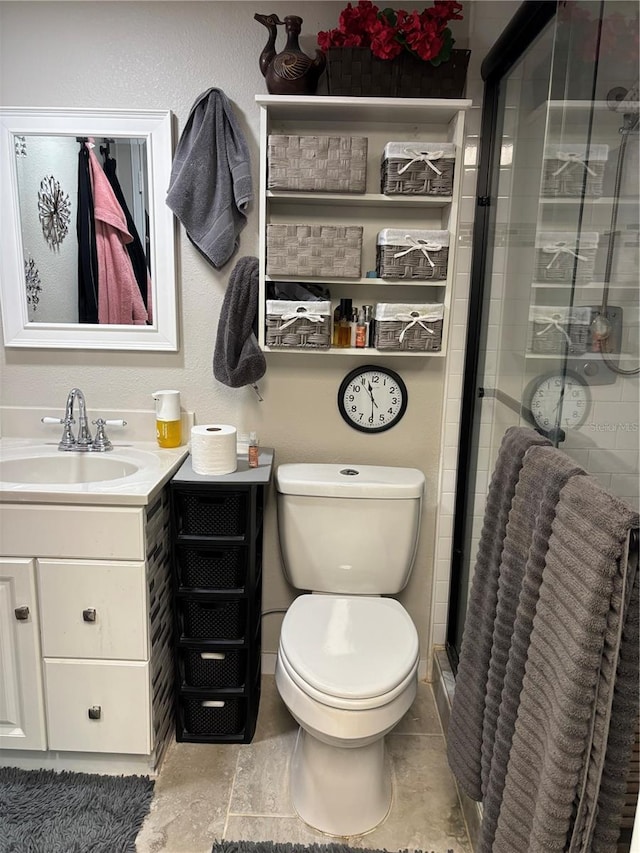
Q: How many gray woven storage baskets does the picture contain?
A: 6